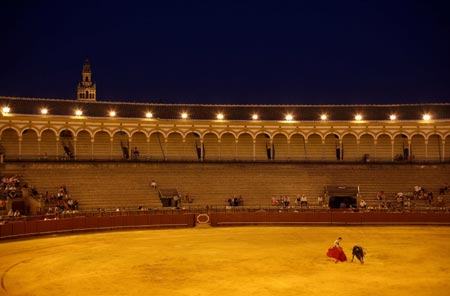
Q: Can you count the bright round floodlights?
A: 13